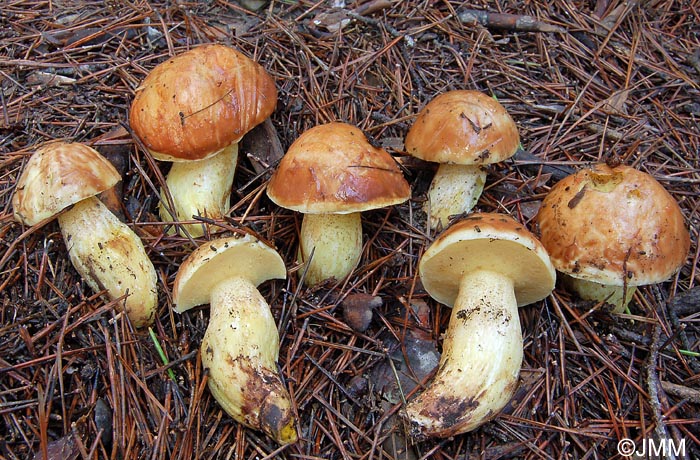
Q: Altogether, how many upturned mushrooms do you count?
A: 2